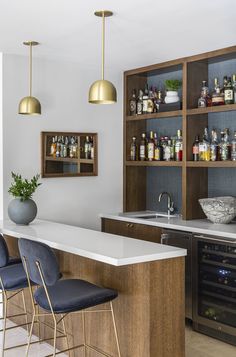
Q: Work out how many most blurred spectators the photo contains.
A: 0